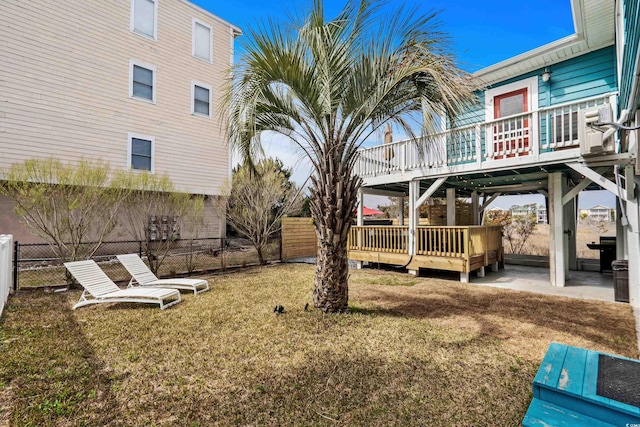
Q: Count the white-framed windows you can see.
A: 5